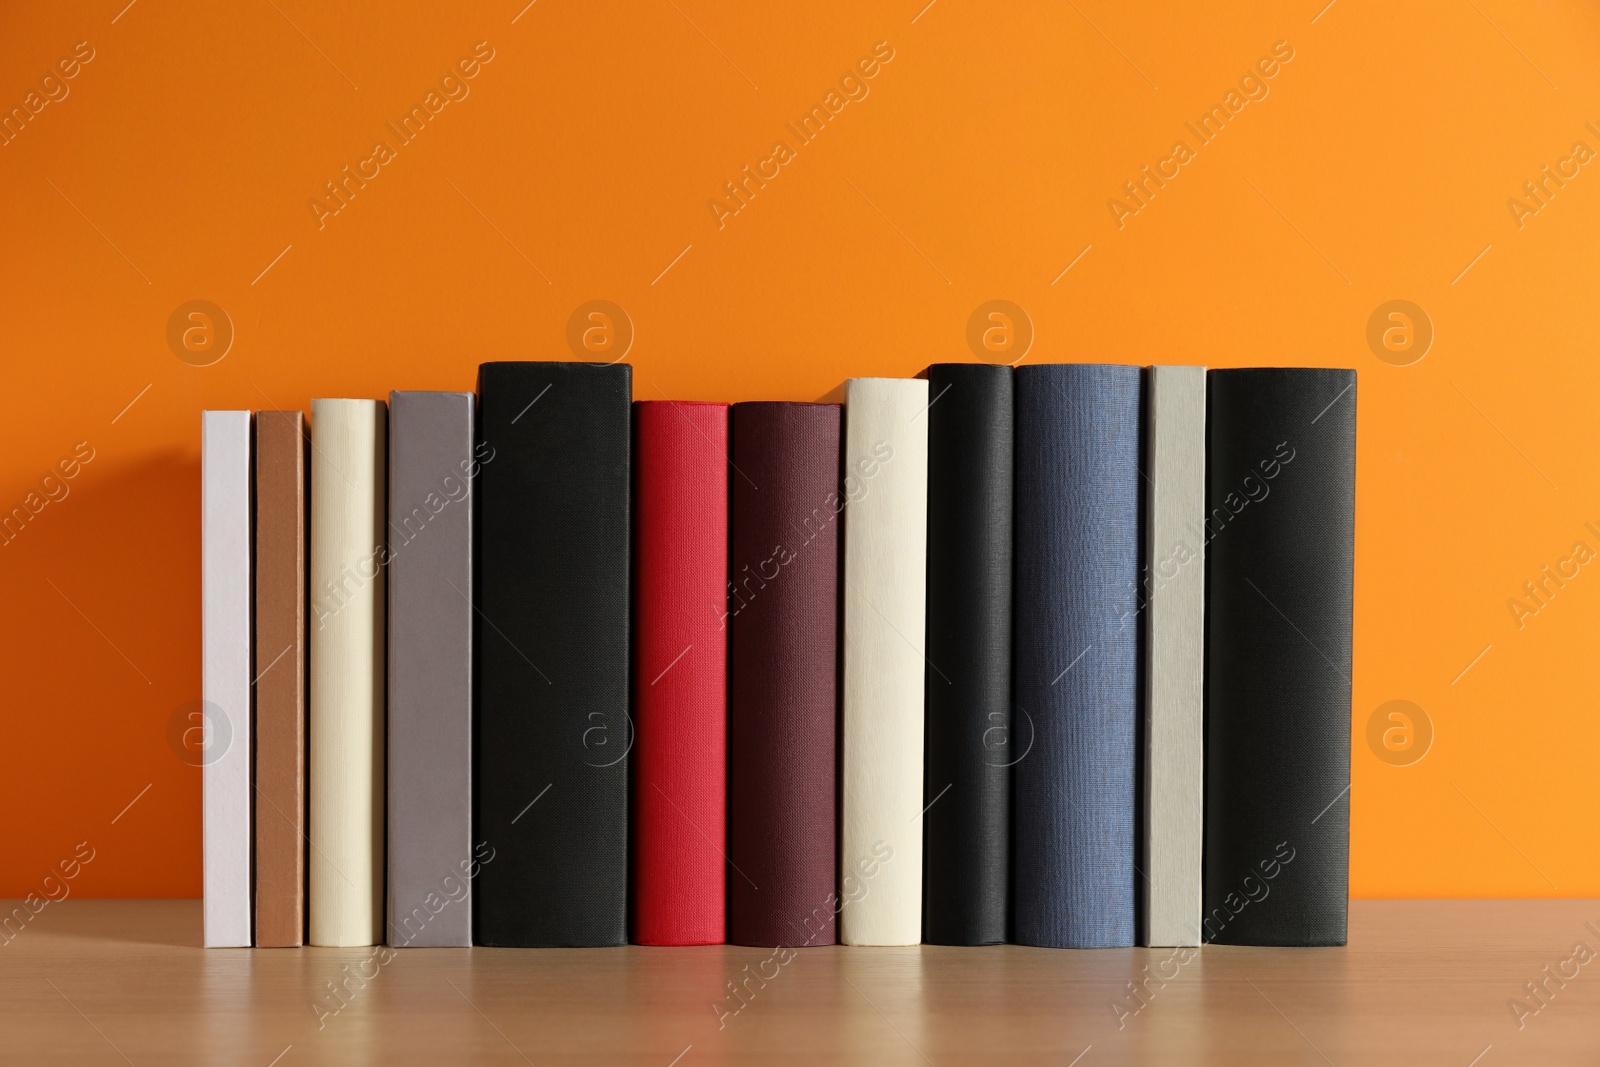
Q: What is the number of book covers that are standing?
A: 12